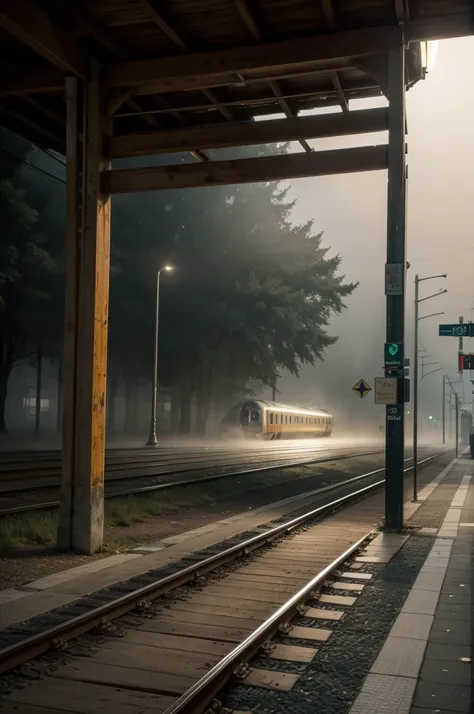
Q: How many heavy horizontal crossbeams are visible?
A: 3